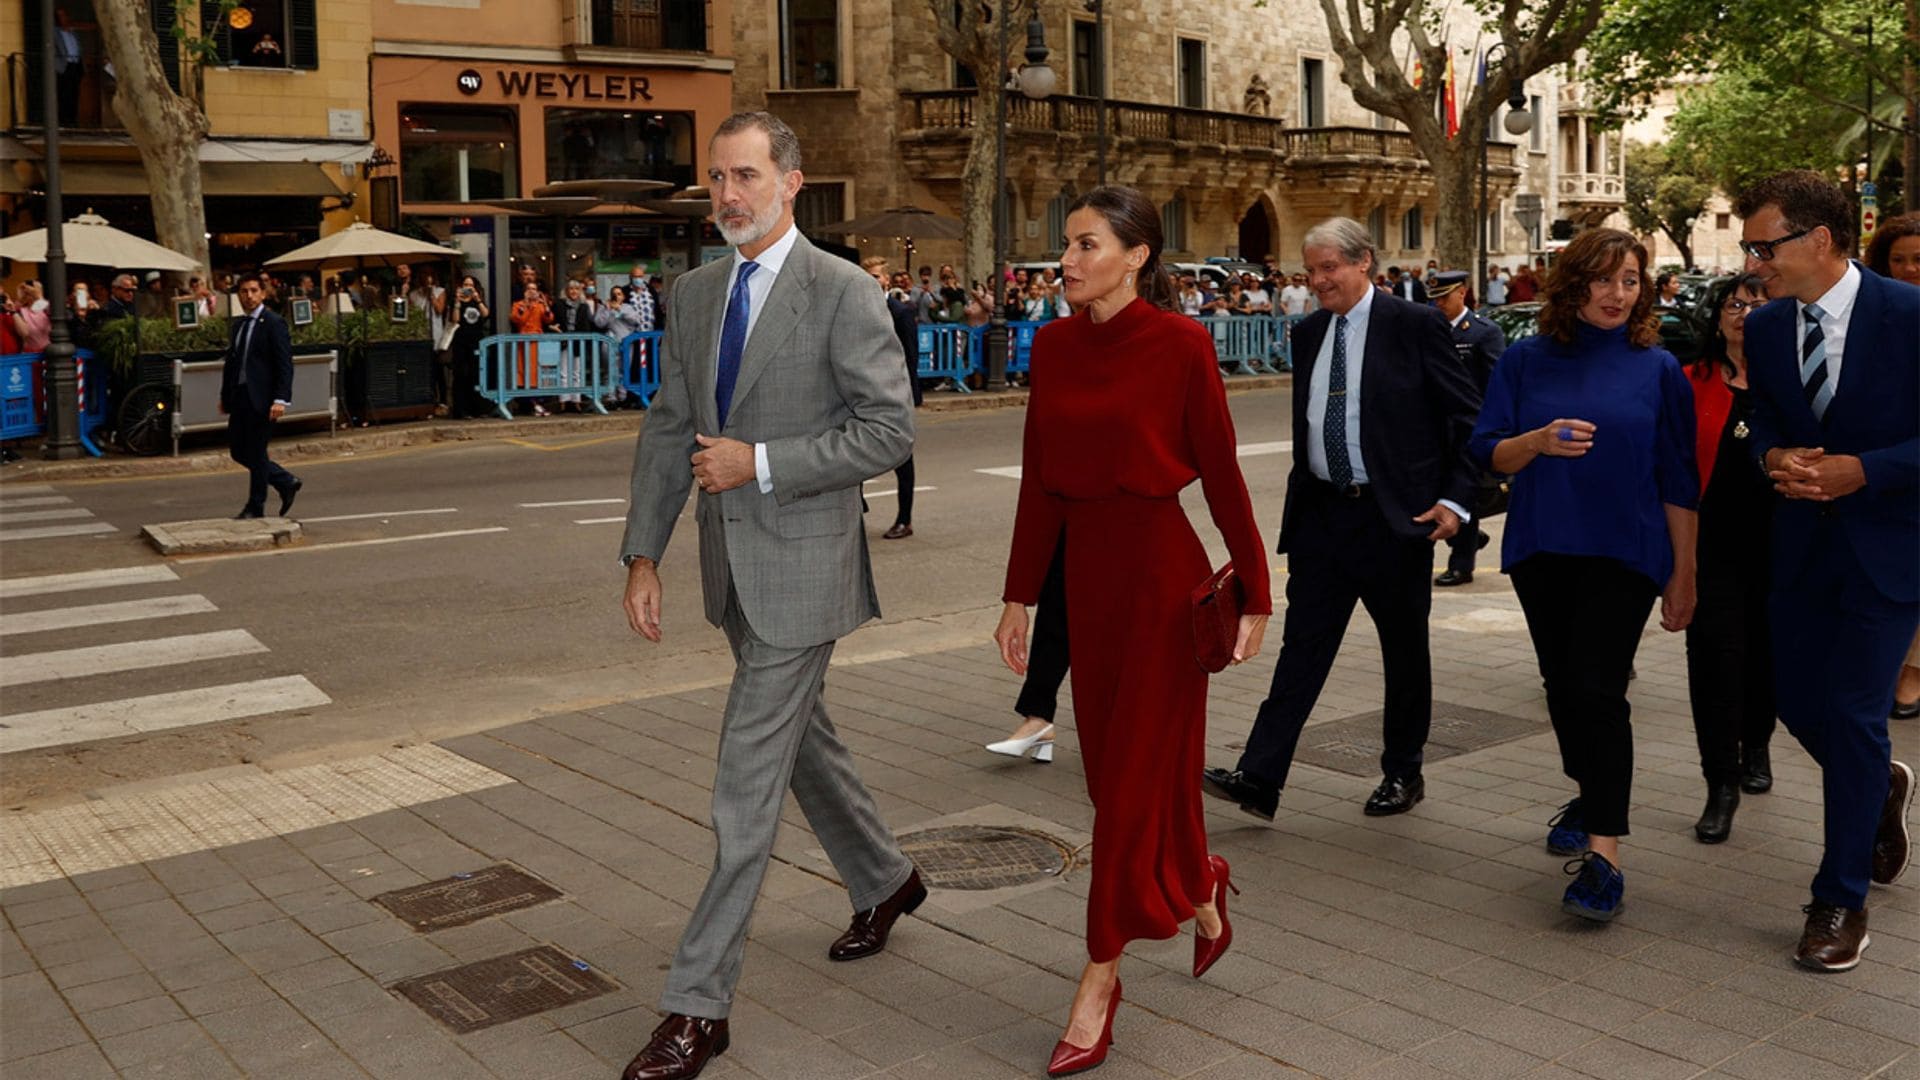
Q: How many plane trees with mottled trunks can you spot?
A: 3